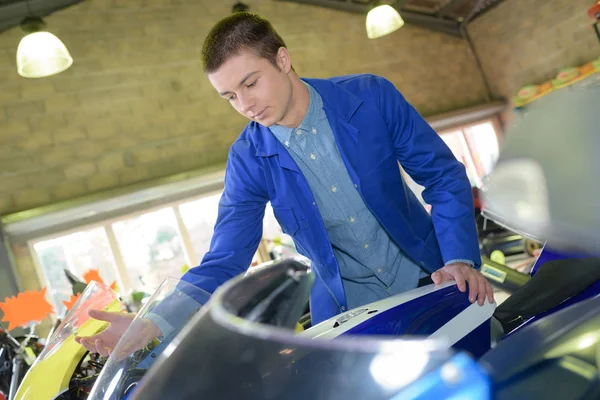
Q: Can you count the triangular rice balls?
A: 0